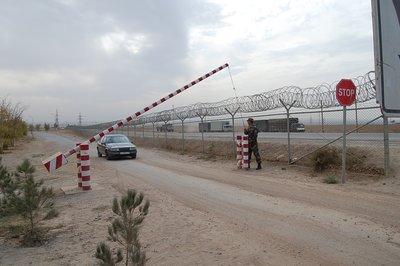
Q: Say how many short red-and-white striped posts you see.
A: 4